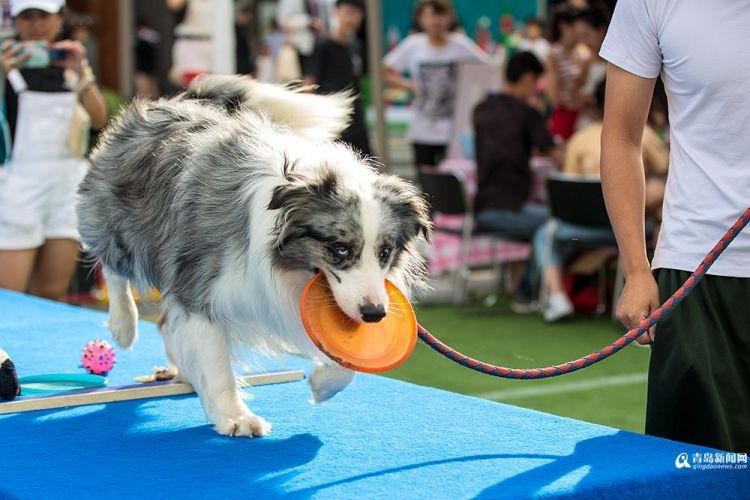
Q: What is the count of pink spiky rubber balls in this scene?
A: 1